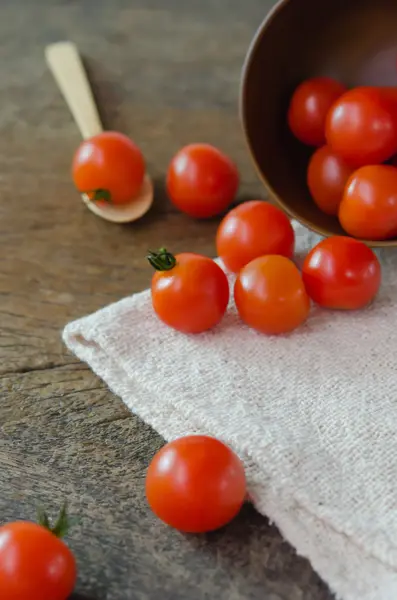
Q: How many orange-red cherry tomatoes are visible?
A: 13